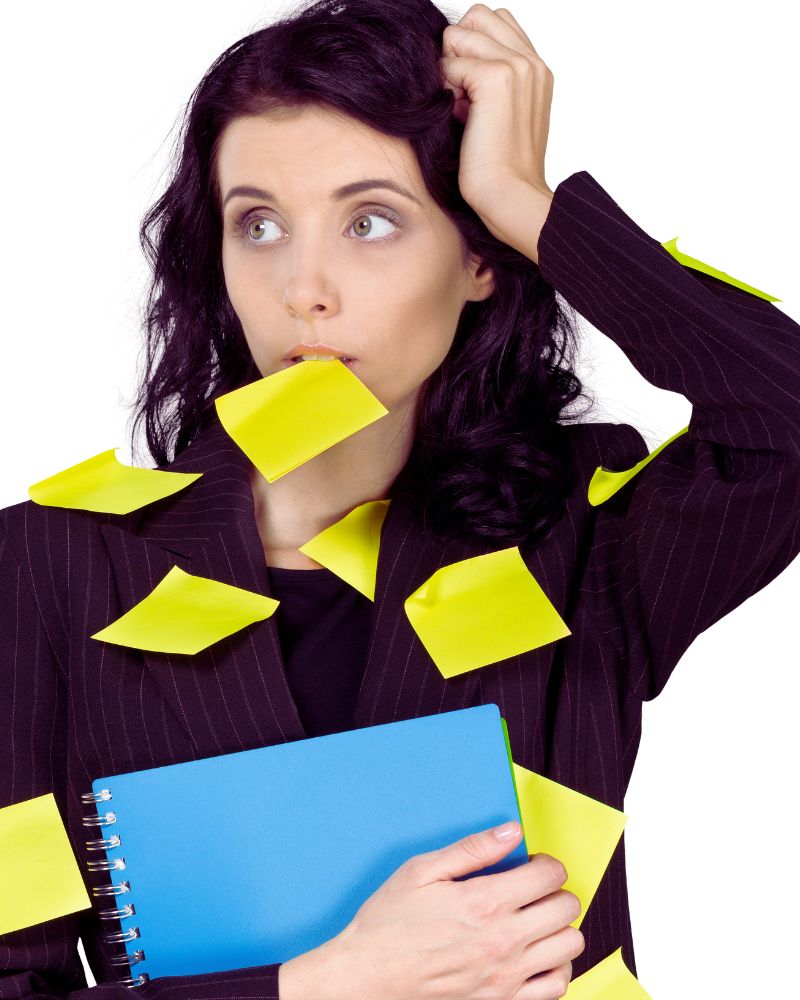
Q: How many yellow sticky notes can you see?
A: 10